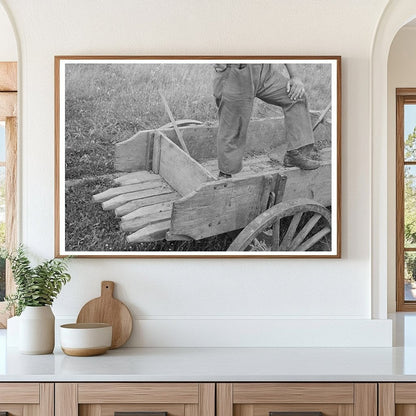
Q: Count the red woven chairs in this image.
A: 0